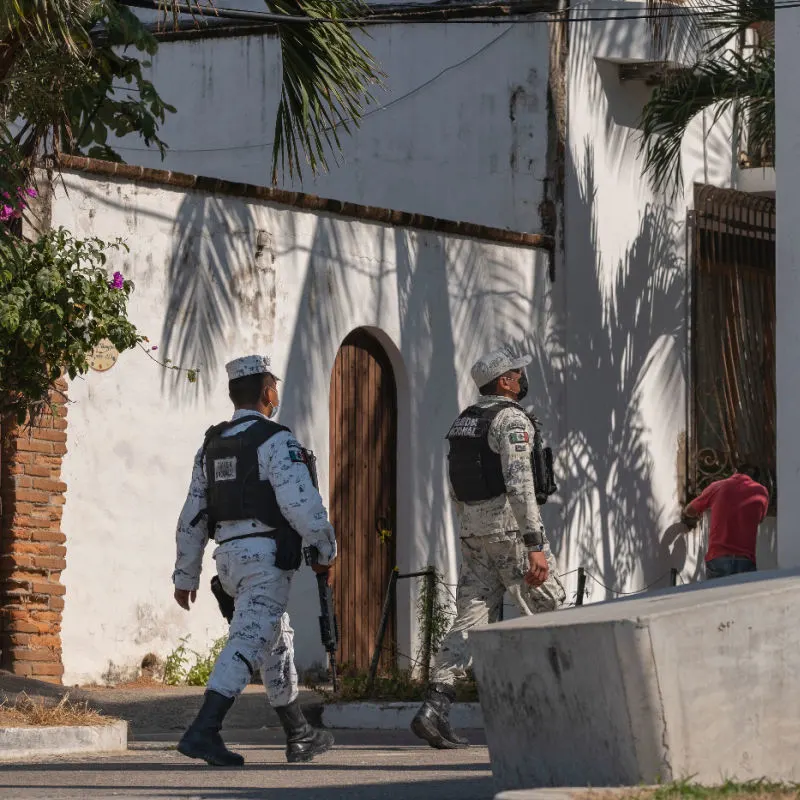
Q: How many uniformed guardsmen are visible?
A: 2